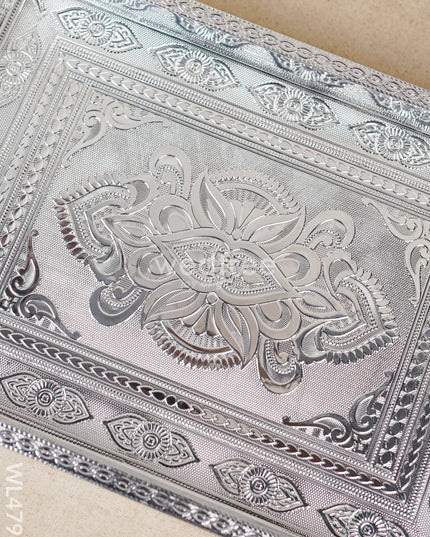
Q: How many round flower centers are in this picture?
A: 9